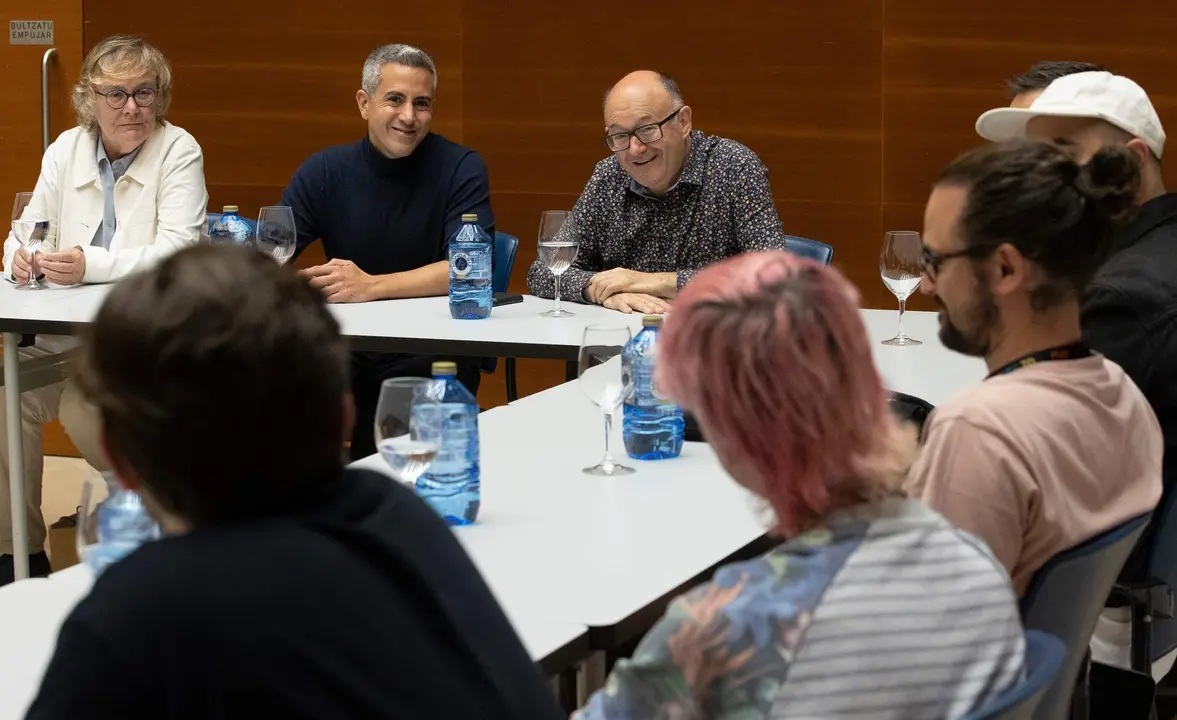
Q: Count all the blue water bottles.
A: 5